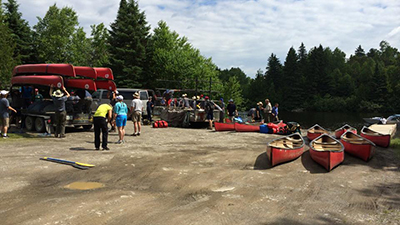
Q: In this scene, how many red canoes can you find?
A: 14